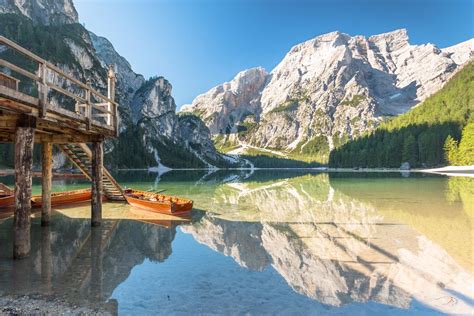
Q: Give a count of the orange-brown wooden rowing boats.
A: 3